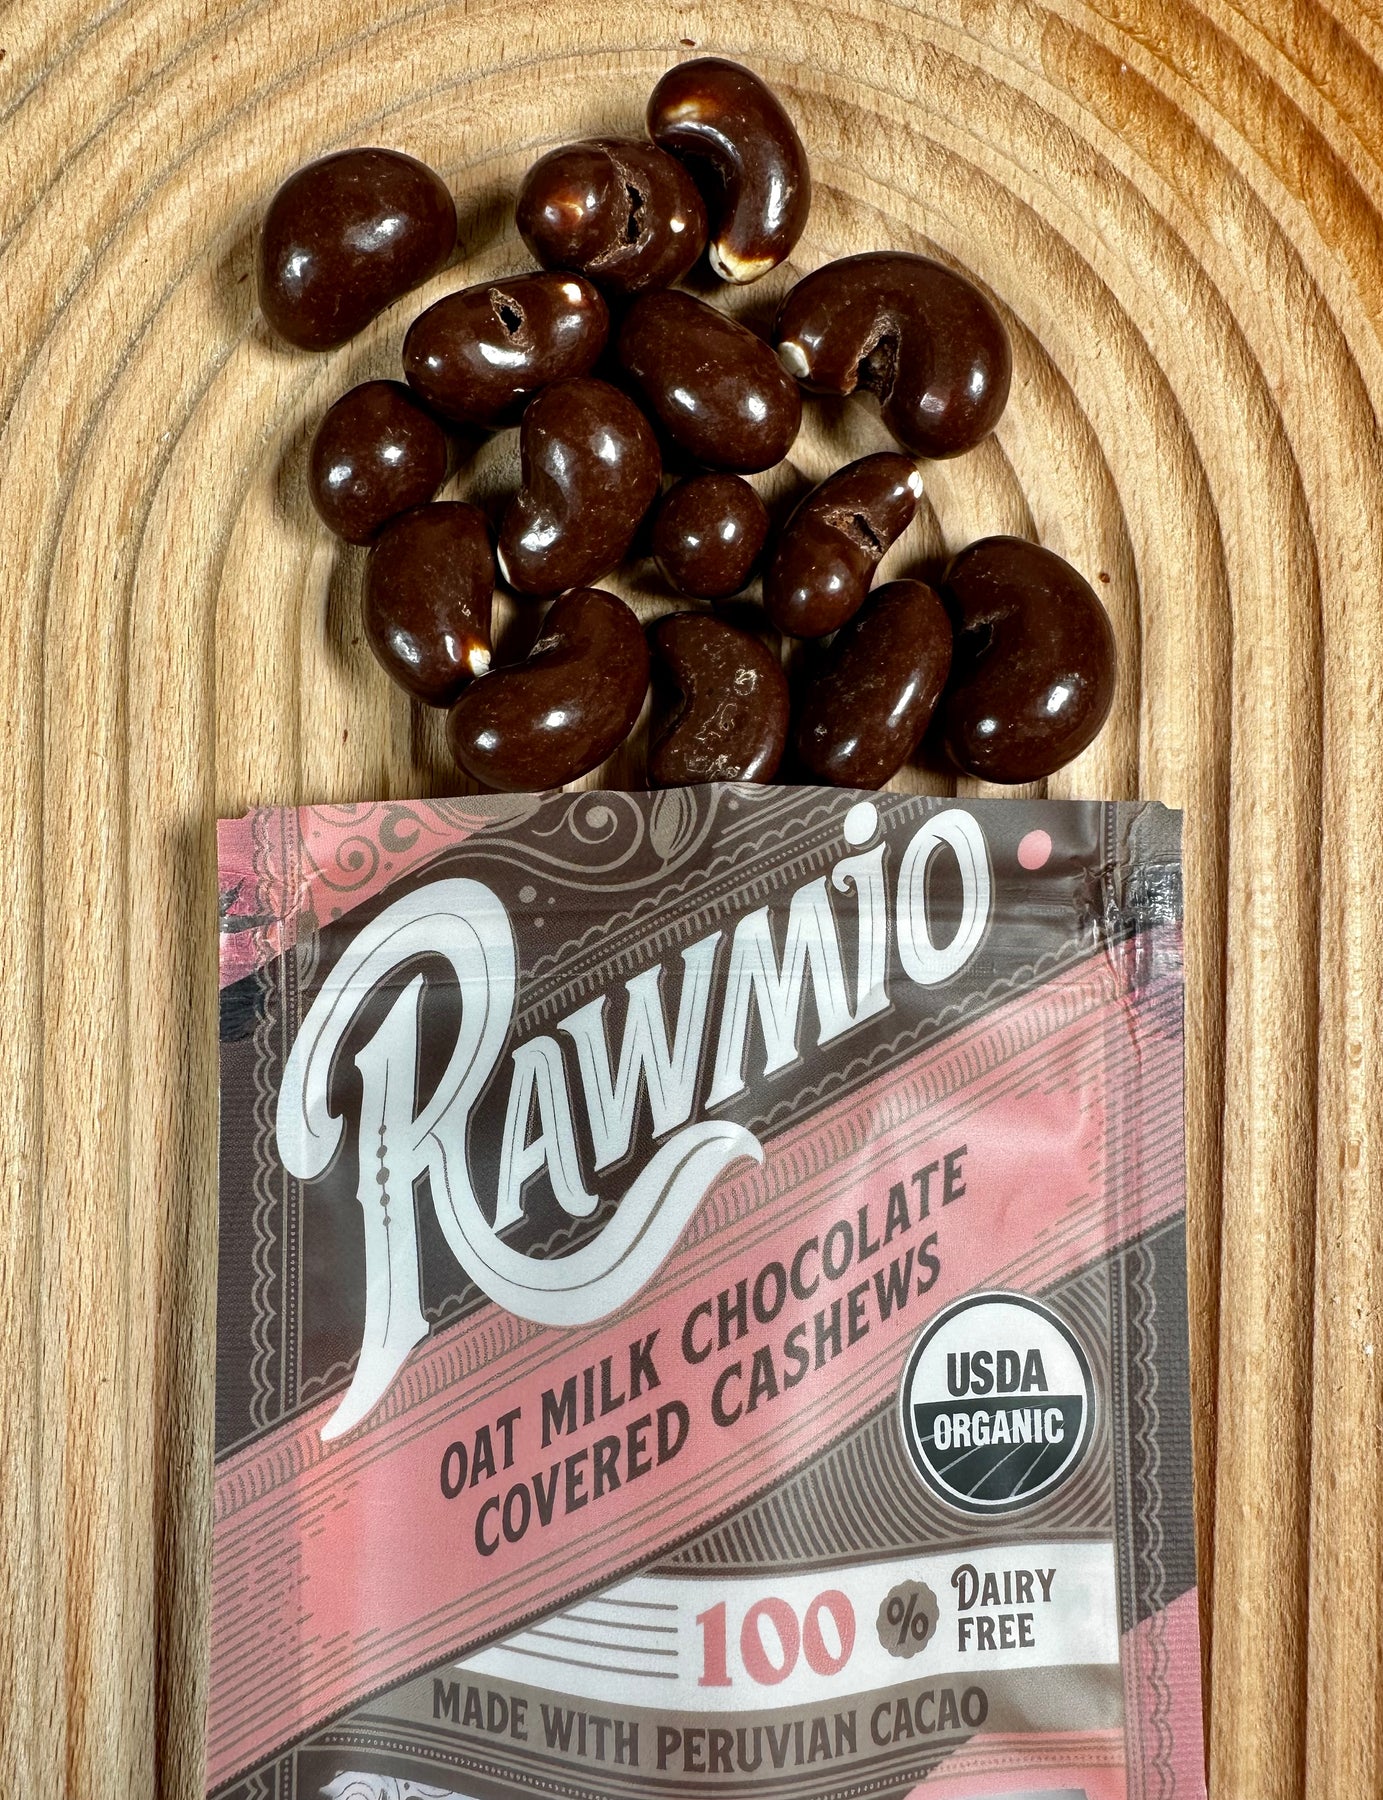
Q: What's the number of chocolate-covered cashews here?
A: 15